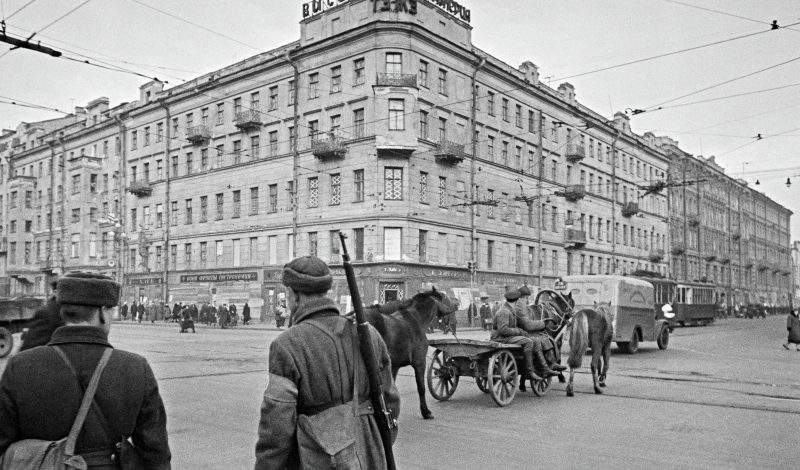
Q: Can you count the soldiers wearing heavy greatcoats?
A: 2